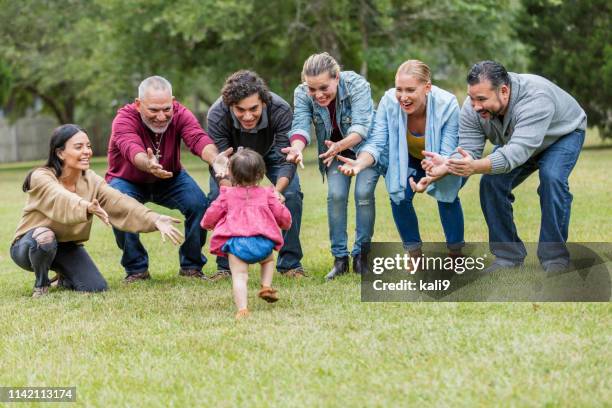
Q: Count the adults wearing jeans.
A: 6